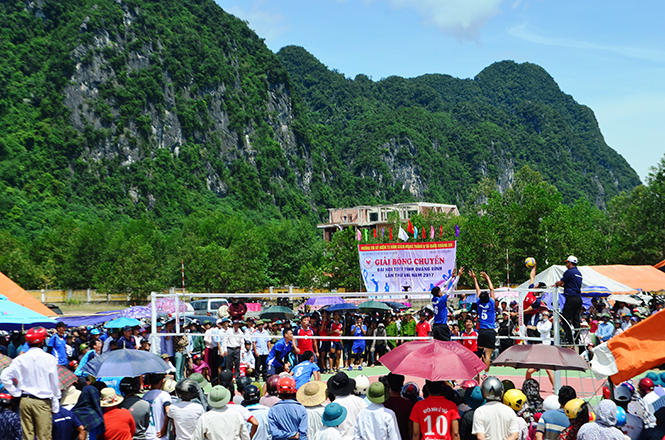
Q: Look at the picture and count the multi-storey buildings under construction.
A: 1